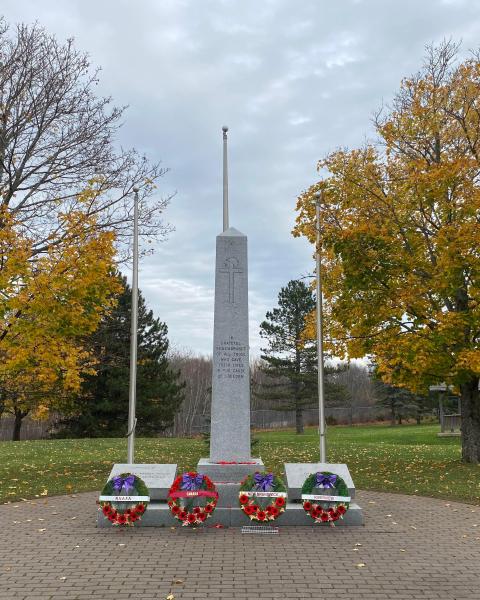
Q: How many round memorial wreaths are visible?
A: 4